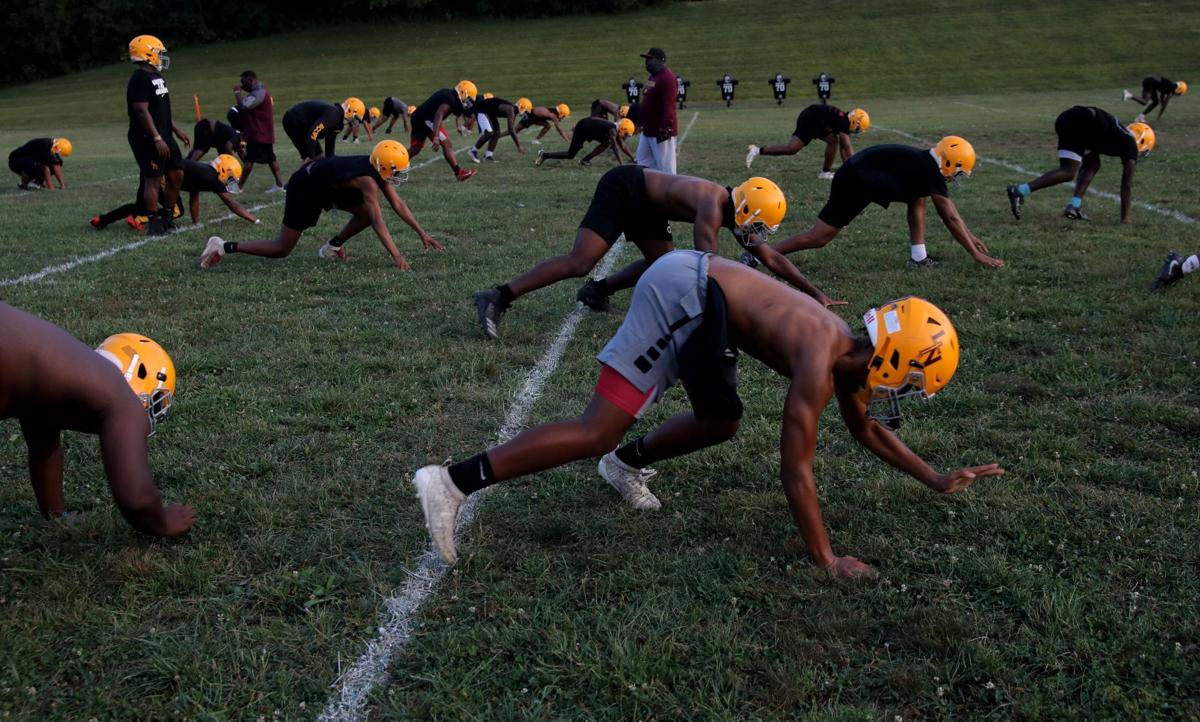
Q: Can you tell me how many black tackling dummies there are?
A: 5